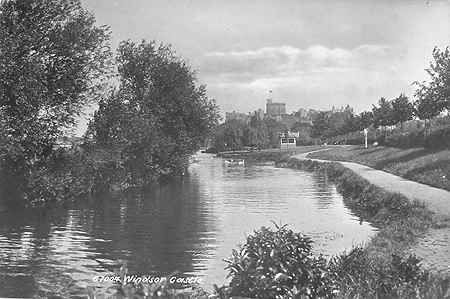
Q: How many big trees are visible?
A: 2